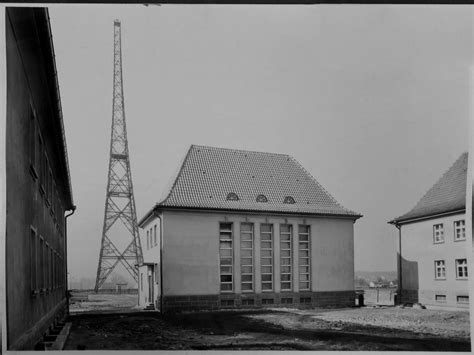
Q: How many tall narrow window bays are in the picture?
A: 5